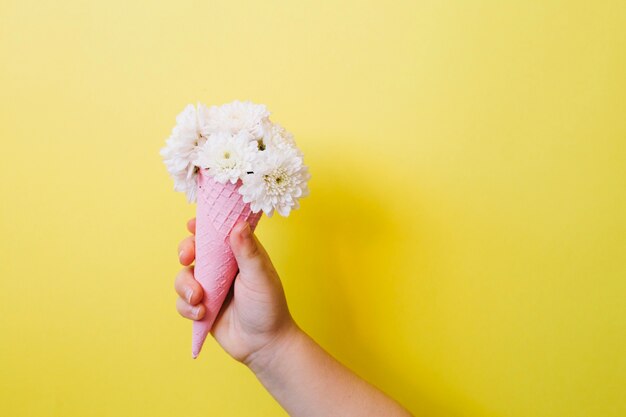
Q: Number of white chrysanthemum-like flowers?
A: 5